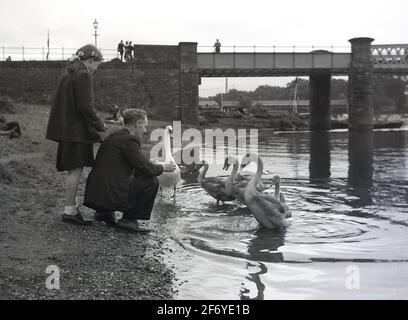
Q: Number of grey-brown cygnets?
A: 4